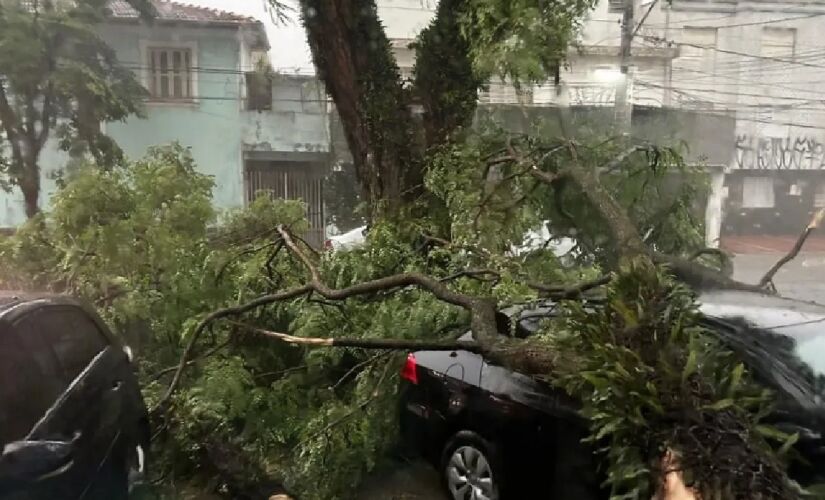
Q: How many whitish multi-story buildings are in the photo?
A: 2